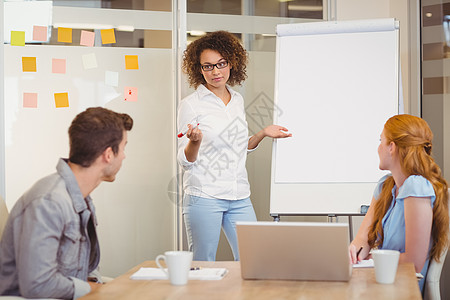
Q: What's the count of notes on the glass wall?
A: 13